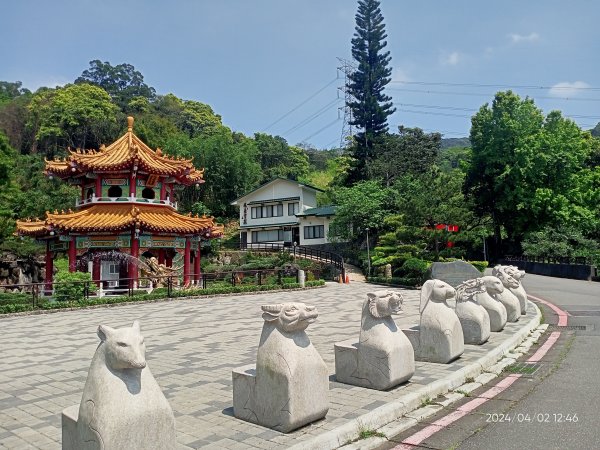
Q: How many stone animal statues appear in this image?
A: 8